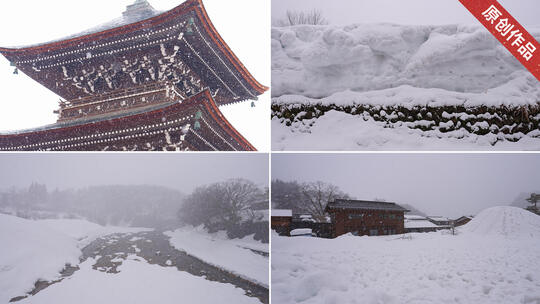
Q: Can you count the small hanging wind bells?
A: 4